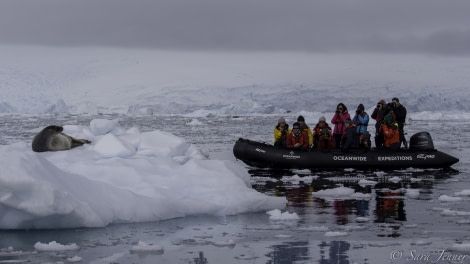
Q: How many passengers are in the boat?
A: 11